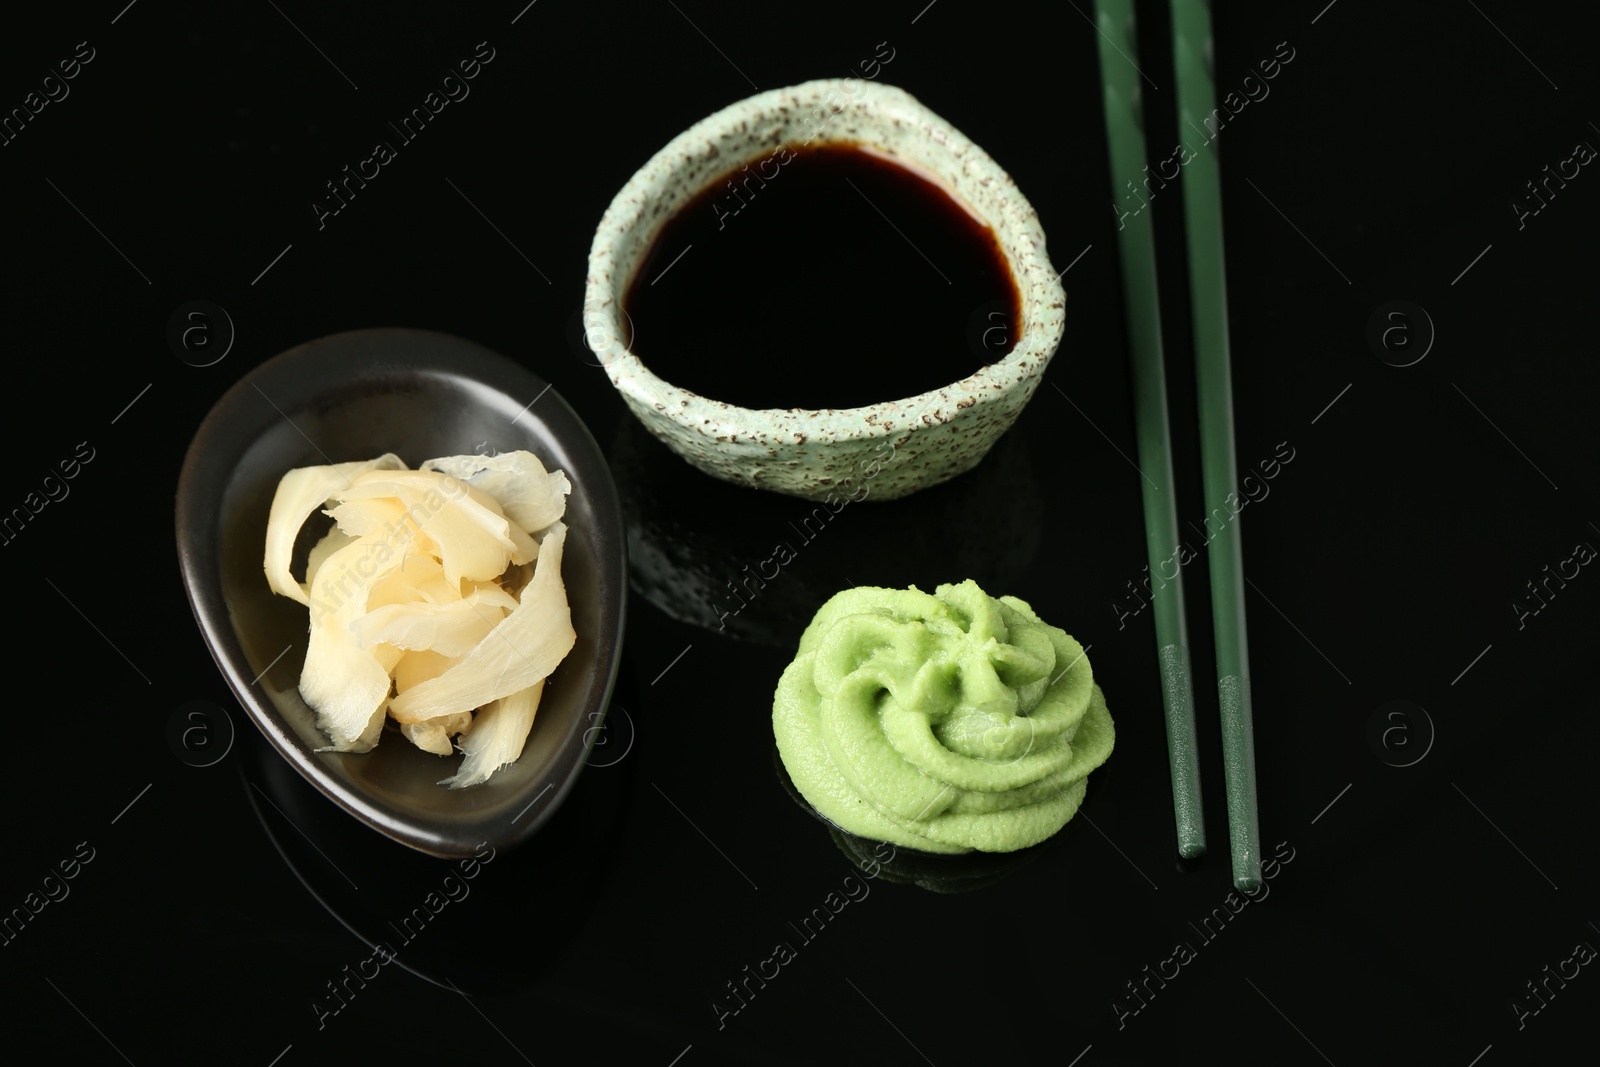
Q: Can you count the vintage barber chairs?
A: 0